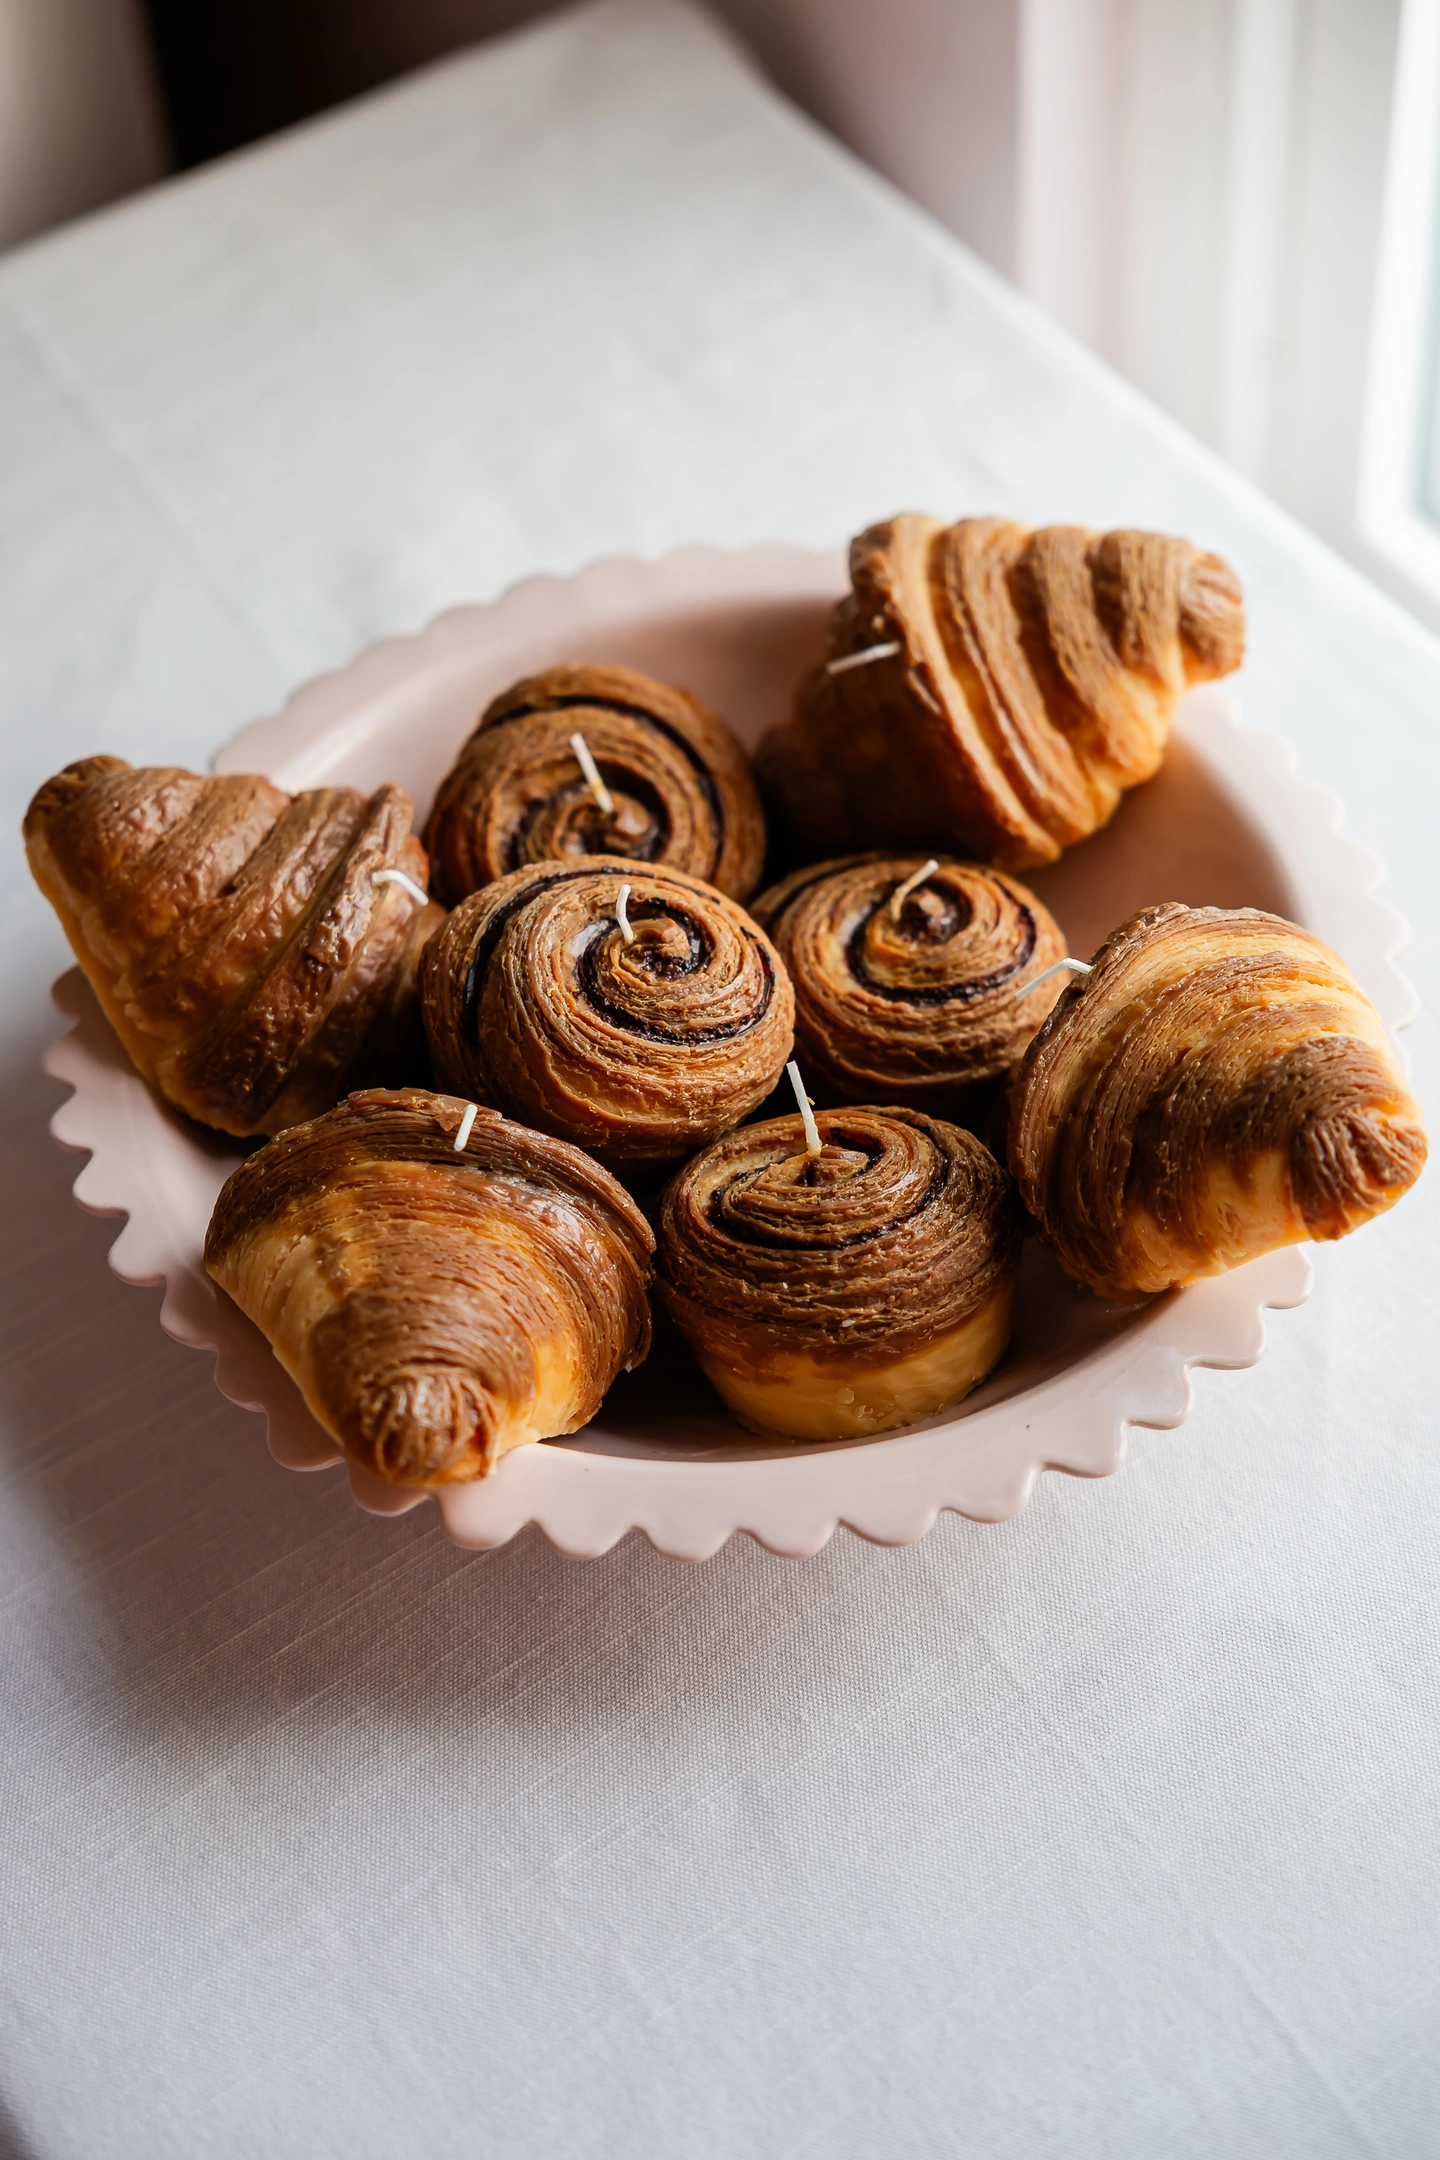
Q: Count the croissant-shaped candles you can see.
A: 4